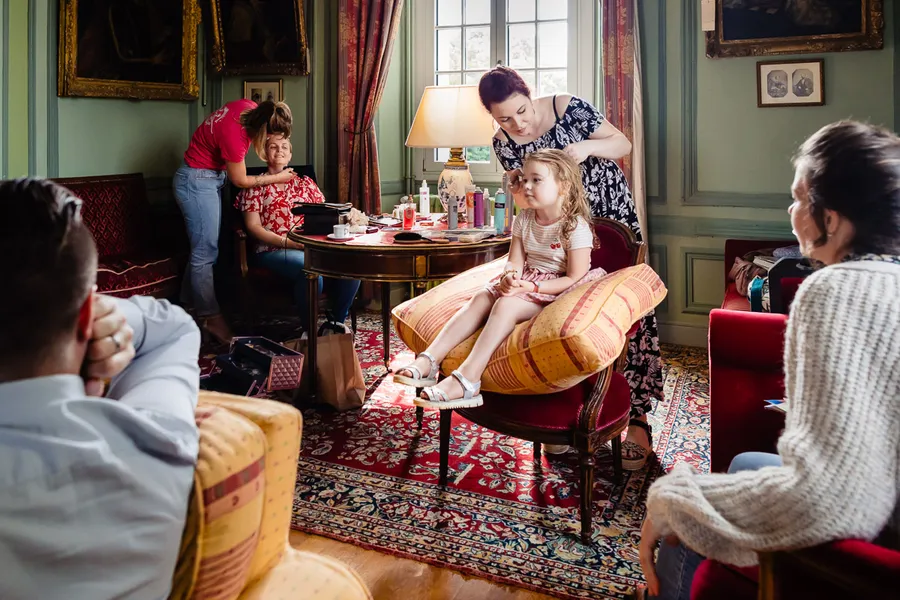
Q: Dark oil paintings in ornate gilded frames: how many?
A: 3